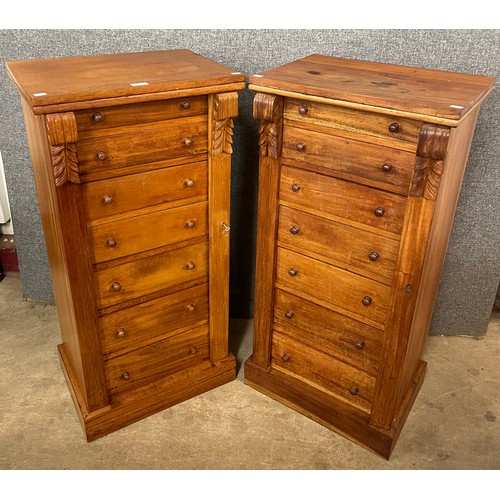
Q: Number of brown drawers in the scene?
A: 14